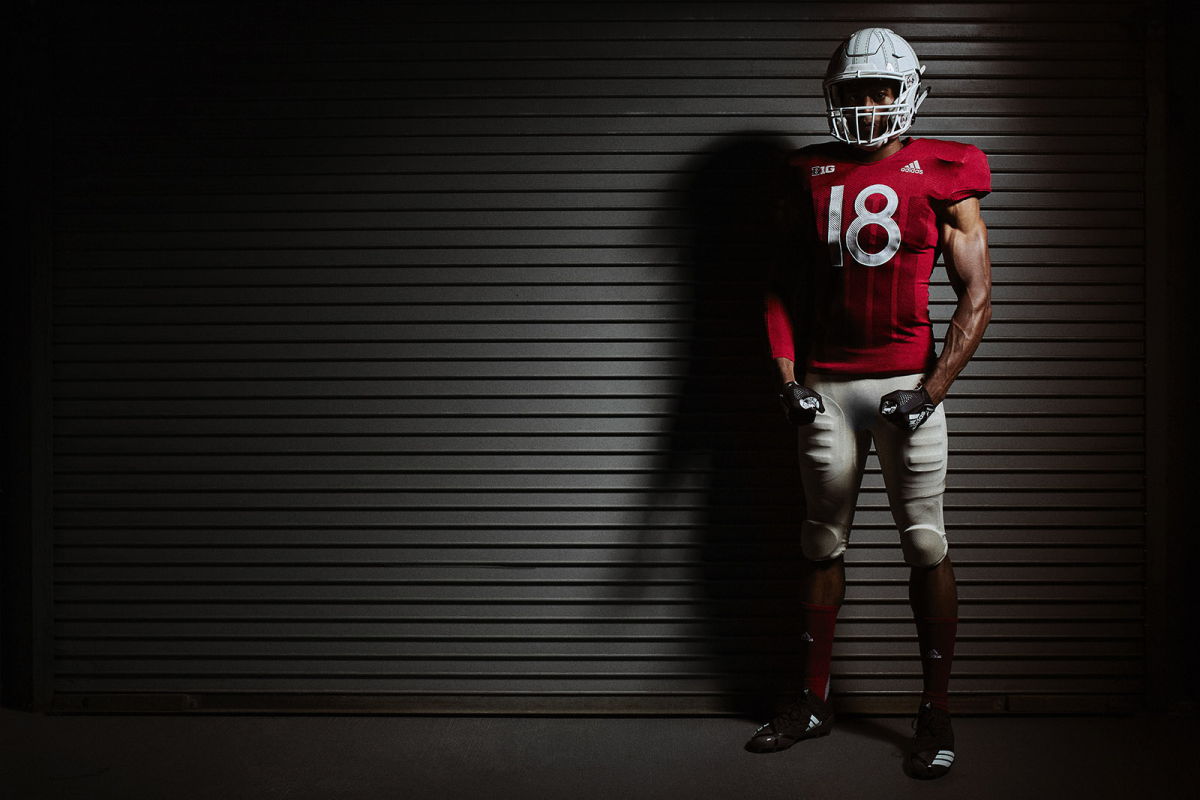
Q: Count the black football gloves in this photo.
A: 2